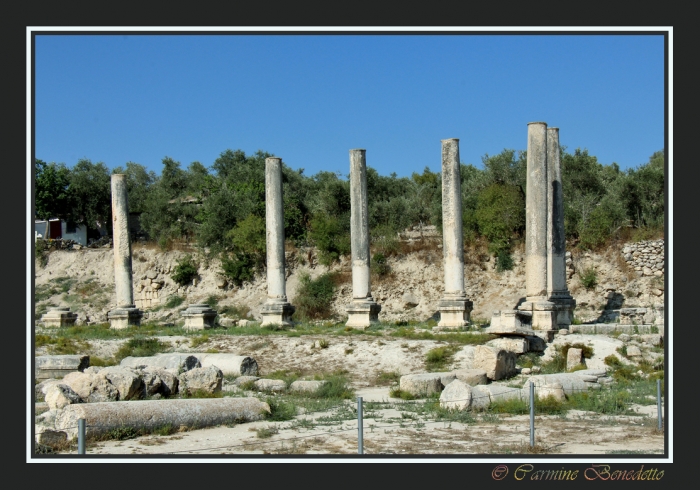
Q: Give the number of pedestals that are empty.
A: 2